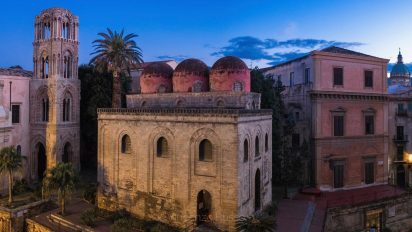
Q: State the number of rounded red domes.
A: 3